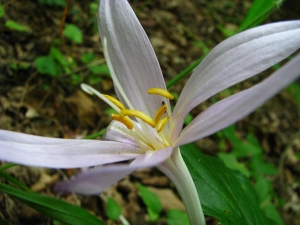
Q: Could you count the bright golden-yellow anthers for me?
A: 6